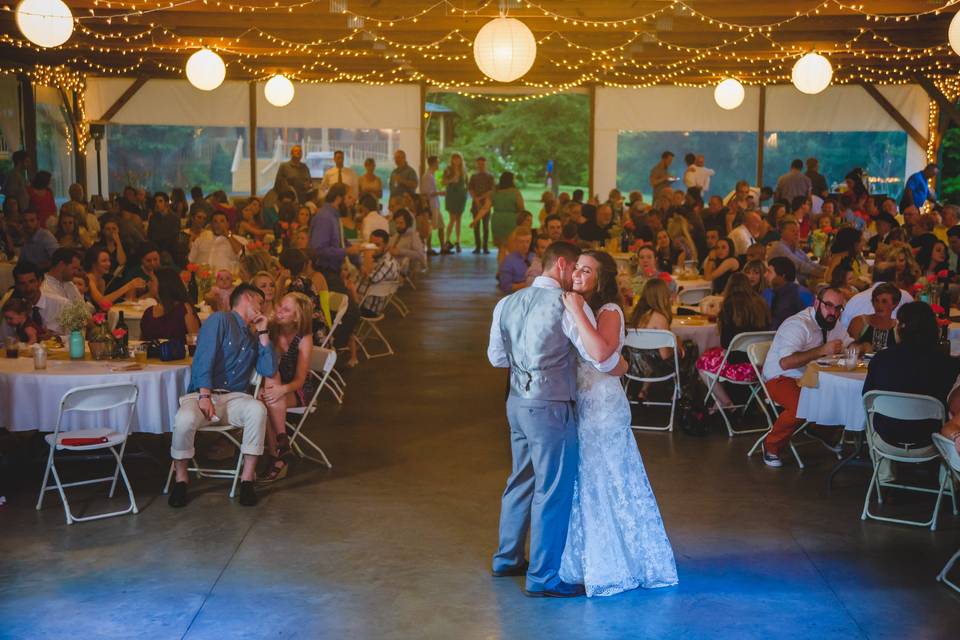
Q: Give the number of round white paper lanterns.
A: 7